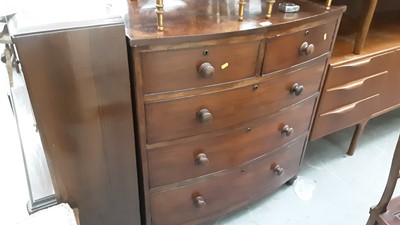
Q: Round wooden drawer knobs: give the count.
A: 8